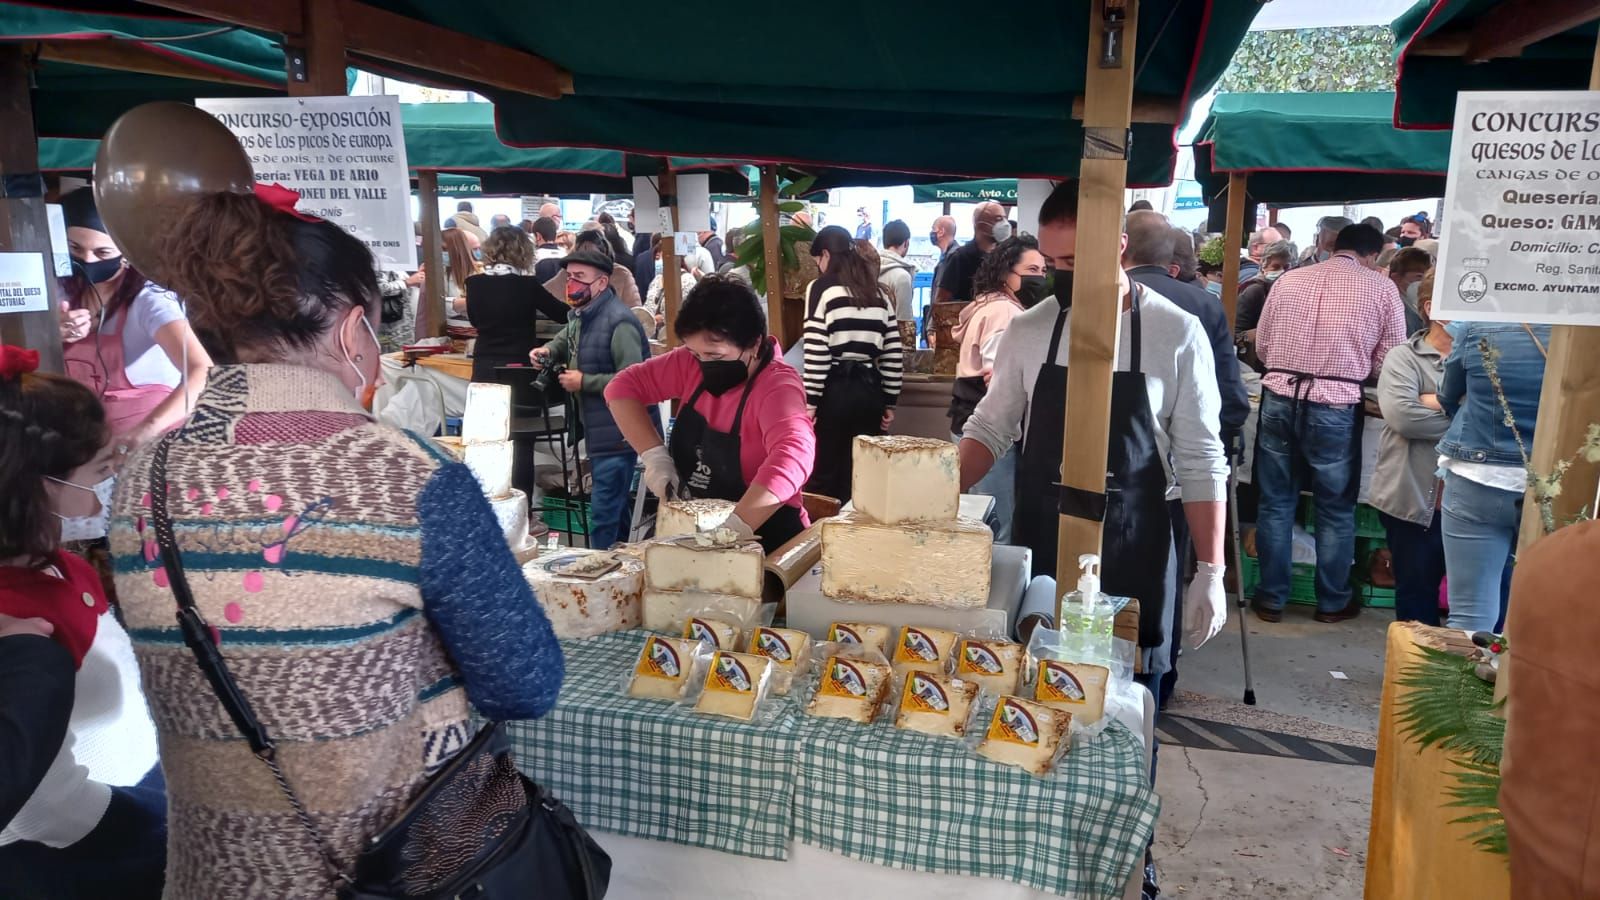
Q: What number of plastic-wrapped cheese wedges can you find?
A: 11